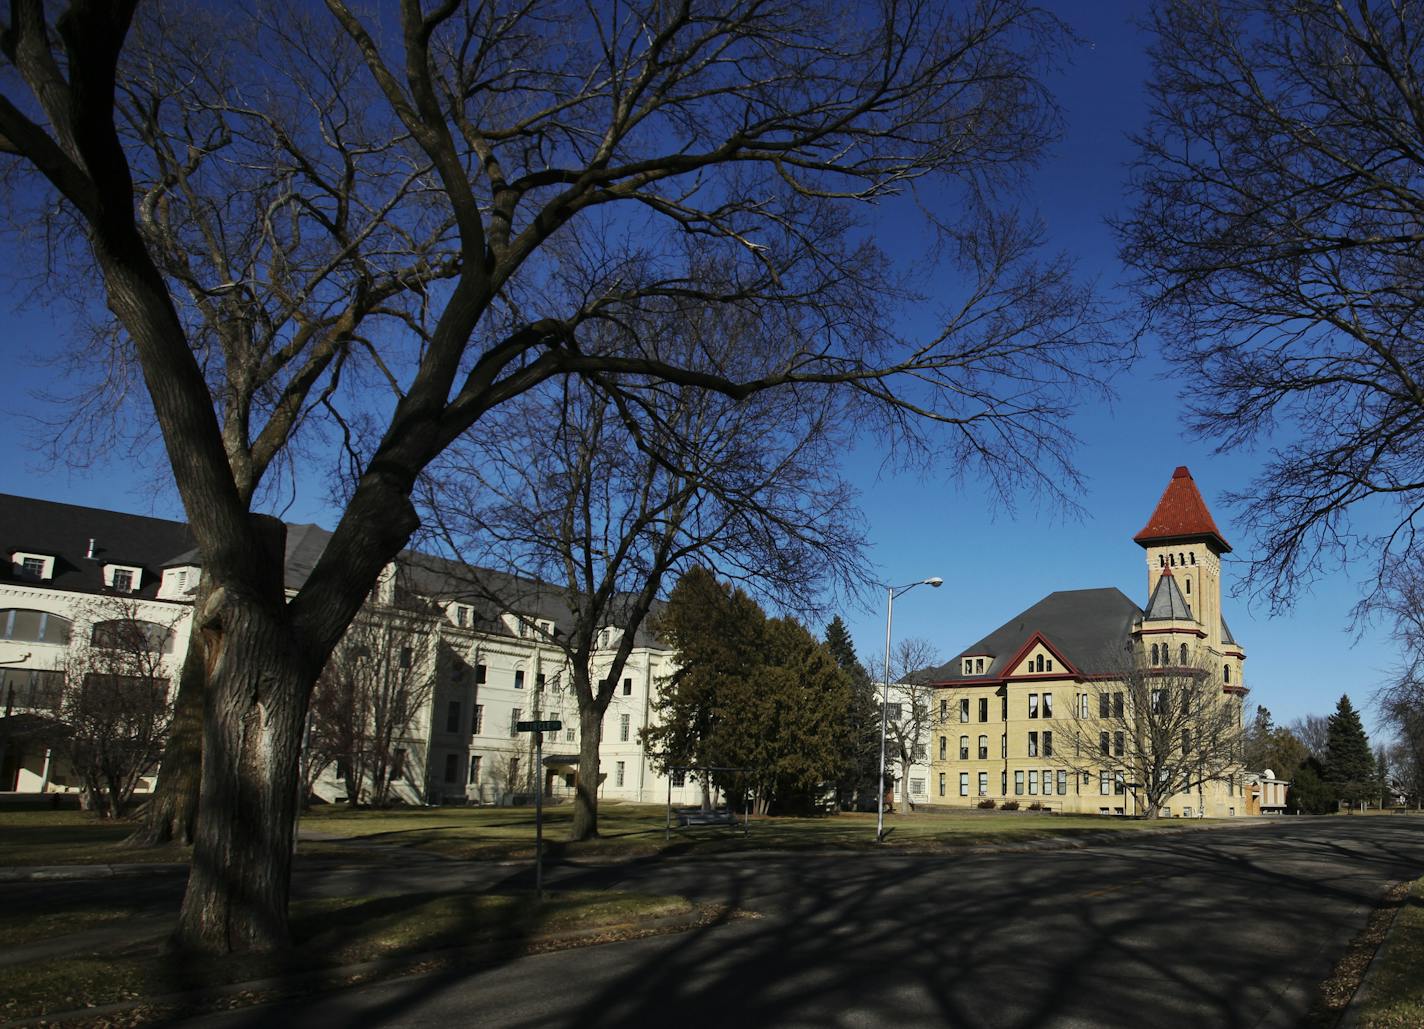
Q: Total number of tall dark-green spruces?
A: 2